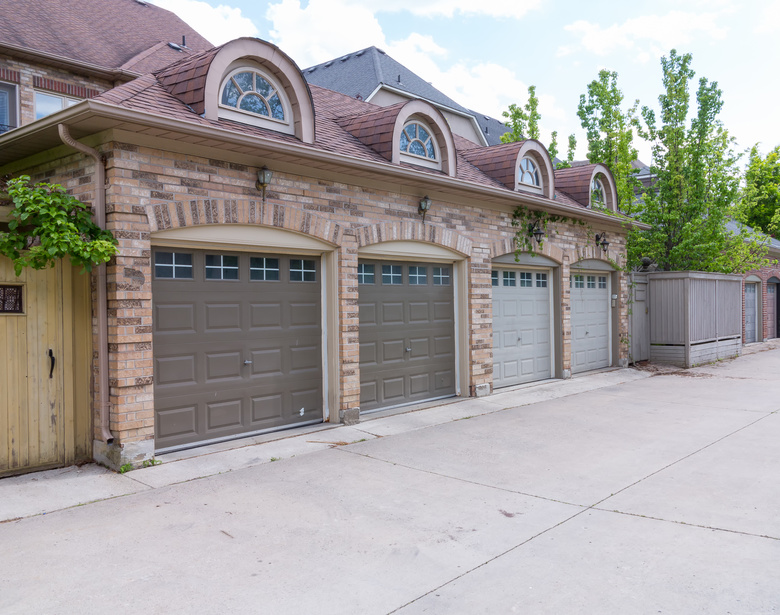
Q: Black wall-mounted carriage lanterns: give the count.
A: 2